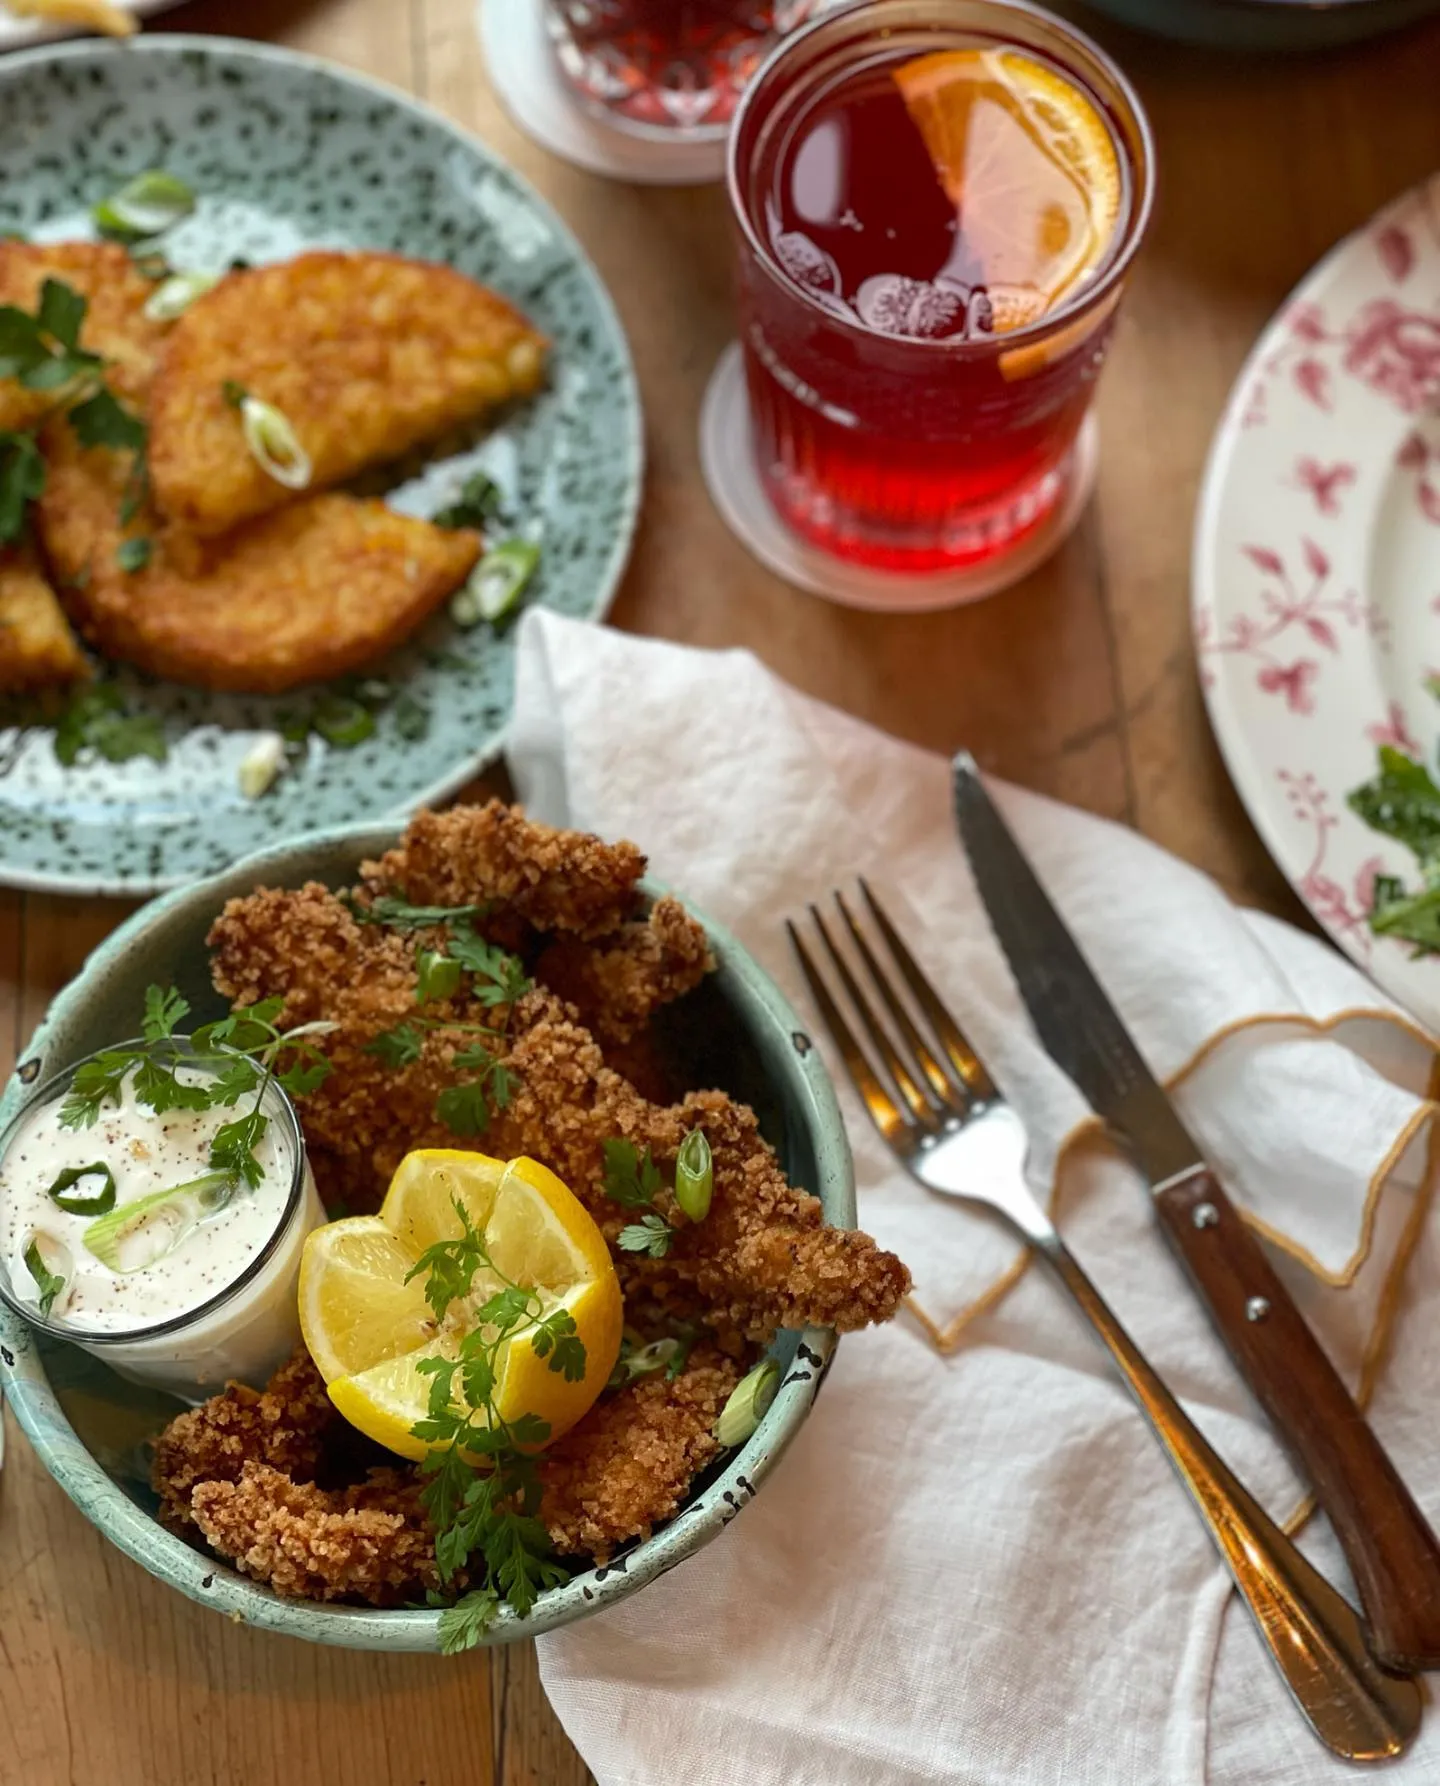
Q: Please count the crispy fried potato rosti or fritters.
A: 4